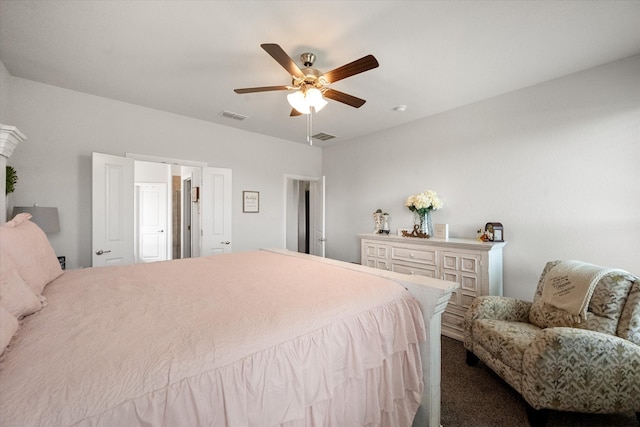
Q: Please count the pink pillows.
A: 3